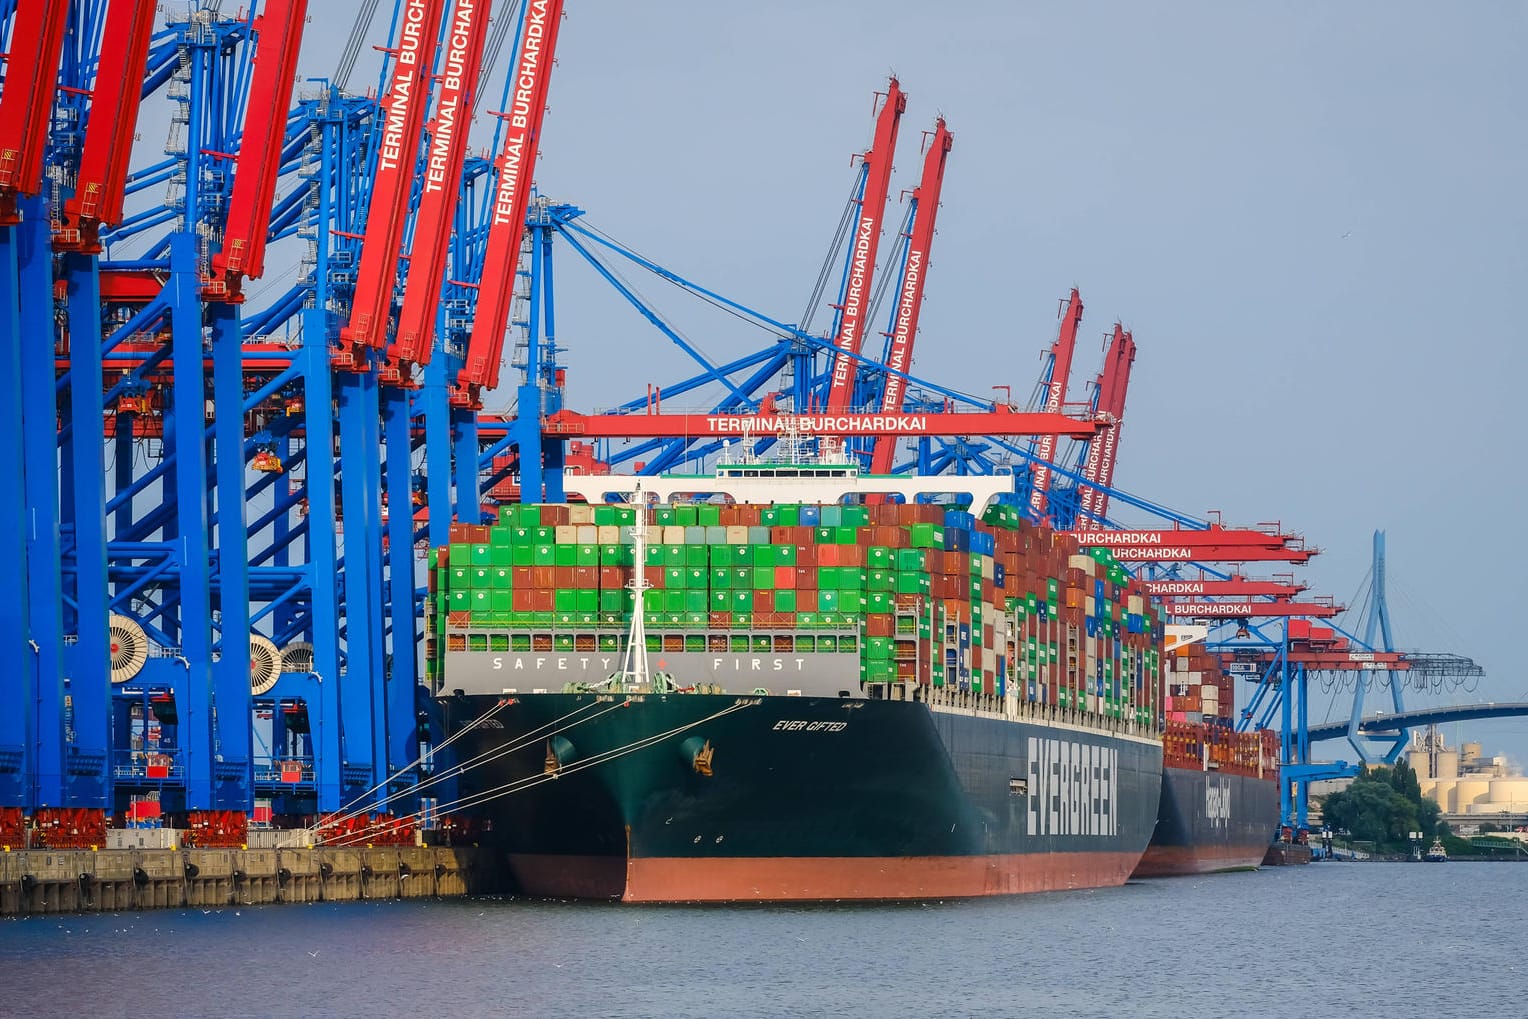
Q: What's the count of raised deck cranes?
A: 11